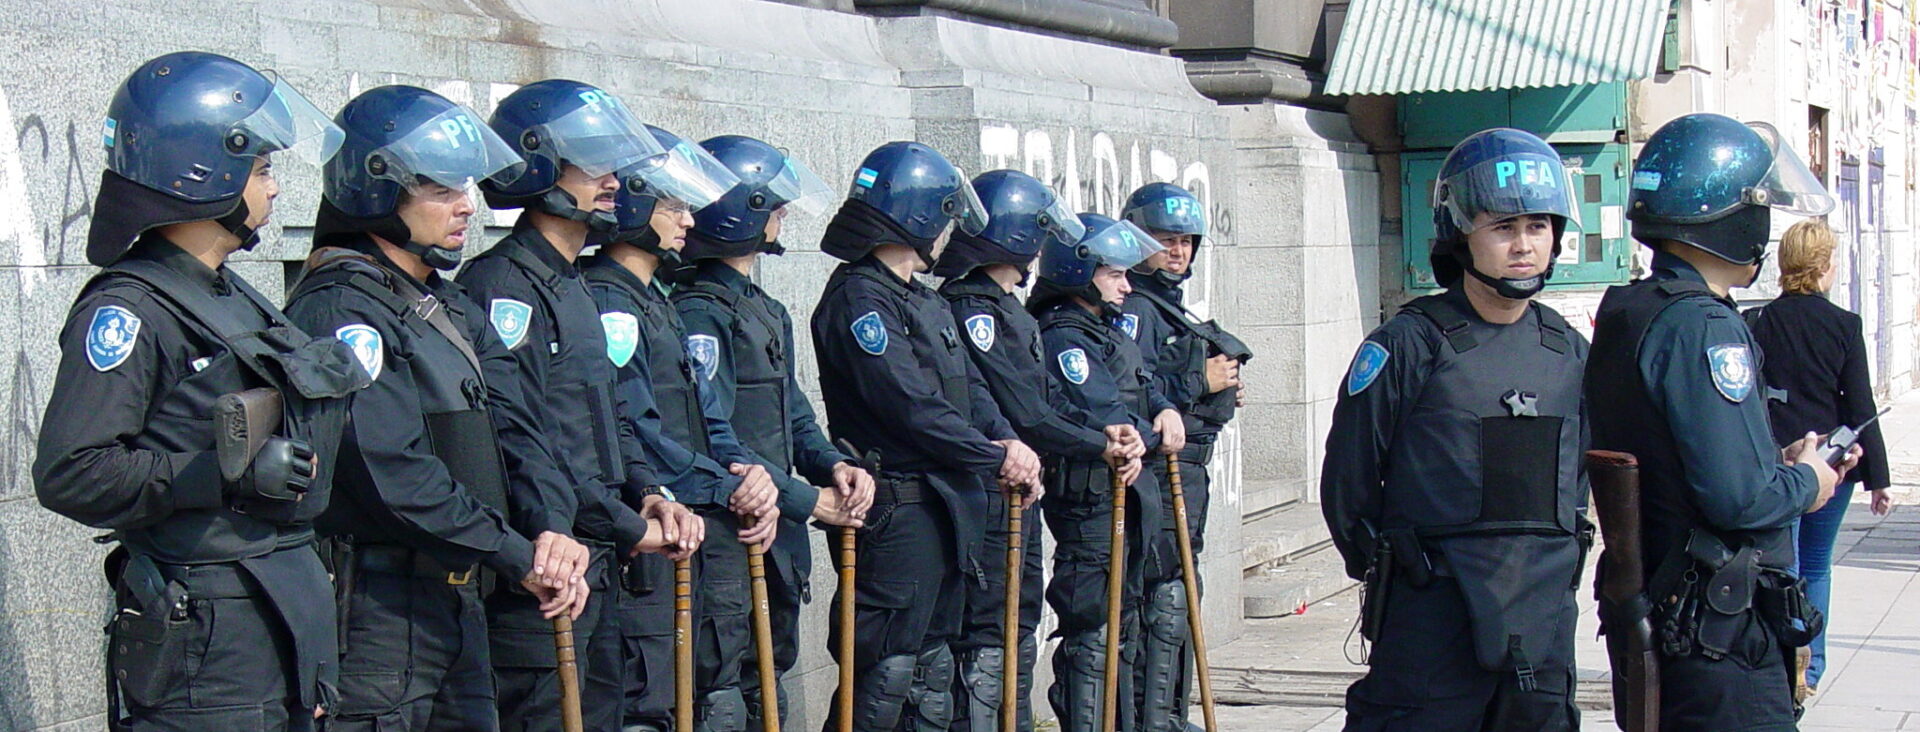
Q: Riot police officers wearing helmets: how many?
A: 11